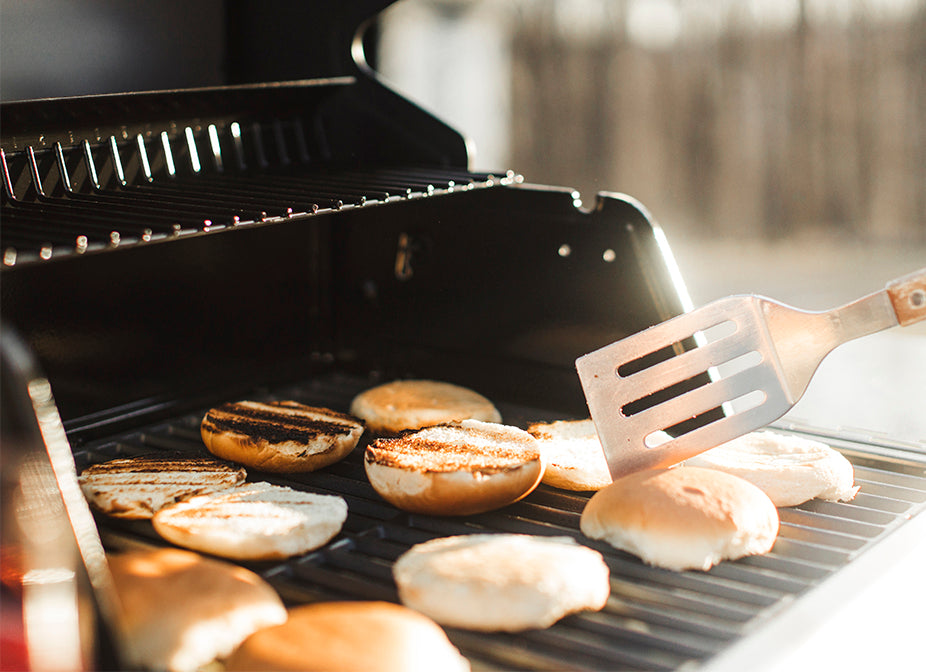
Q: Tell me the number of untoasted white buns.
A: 2